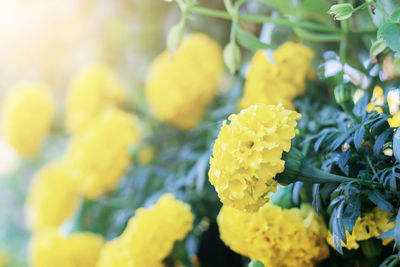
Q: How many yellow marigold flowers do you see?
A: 11